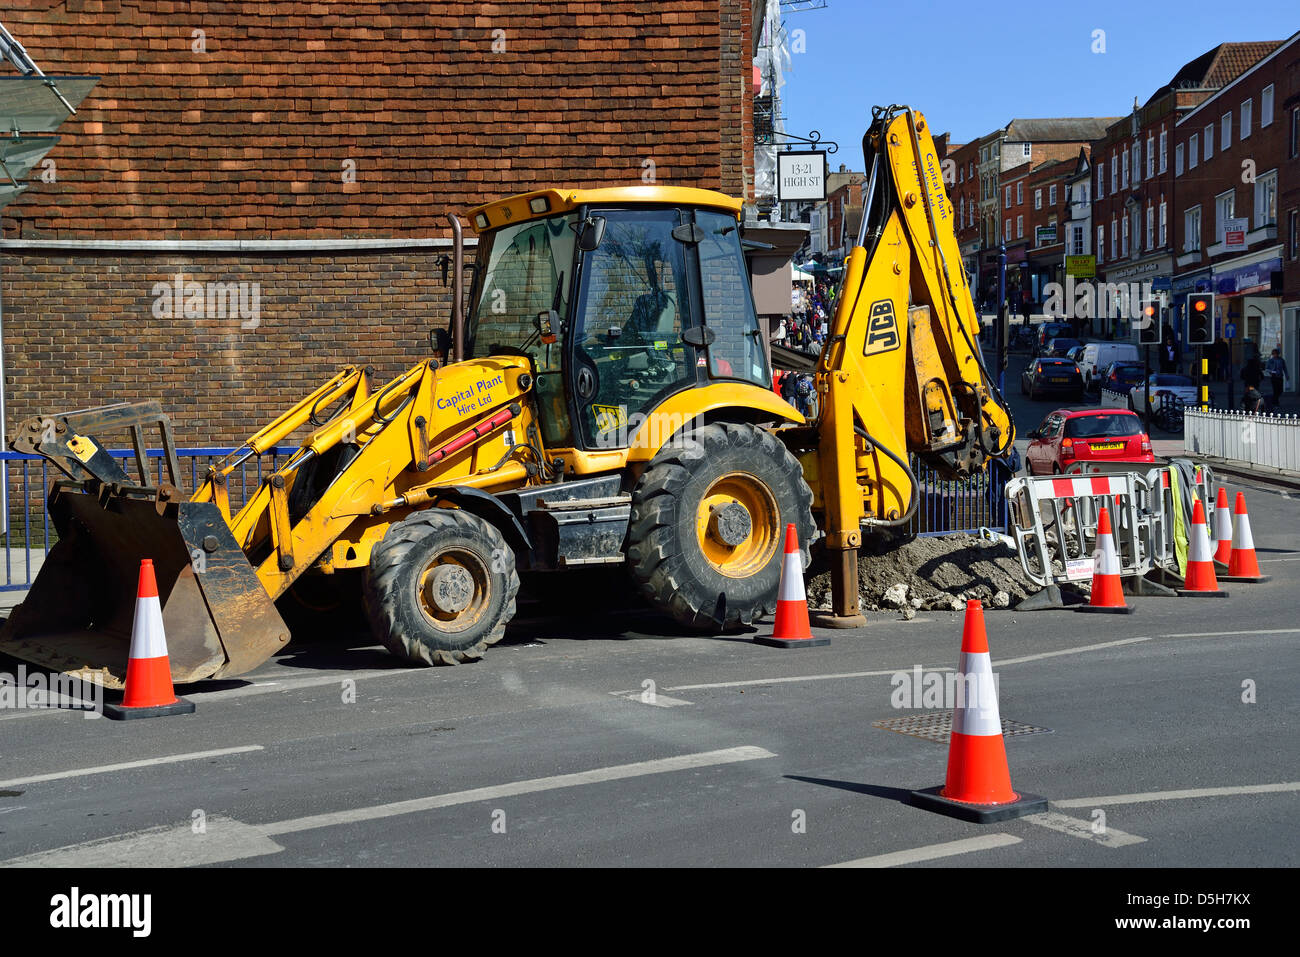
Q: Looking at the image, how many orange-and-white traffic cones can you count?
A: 7